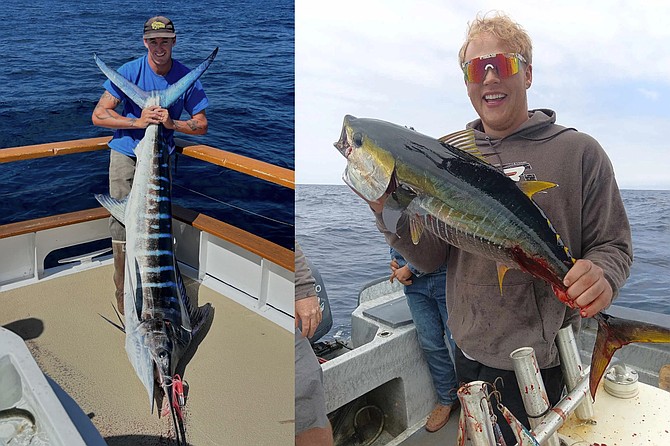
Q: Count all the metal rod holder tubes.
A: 3